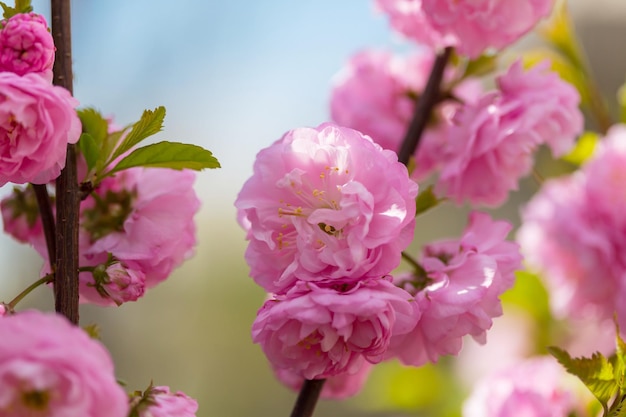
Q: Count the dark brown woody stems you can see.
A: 3